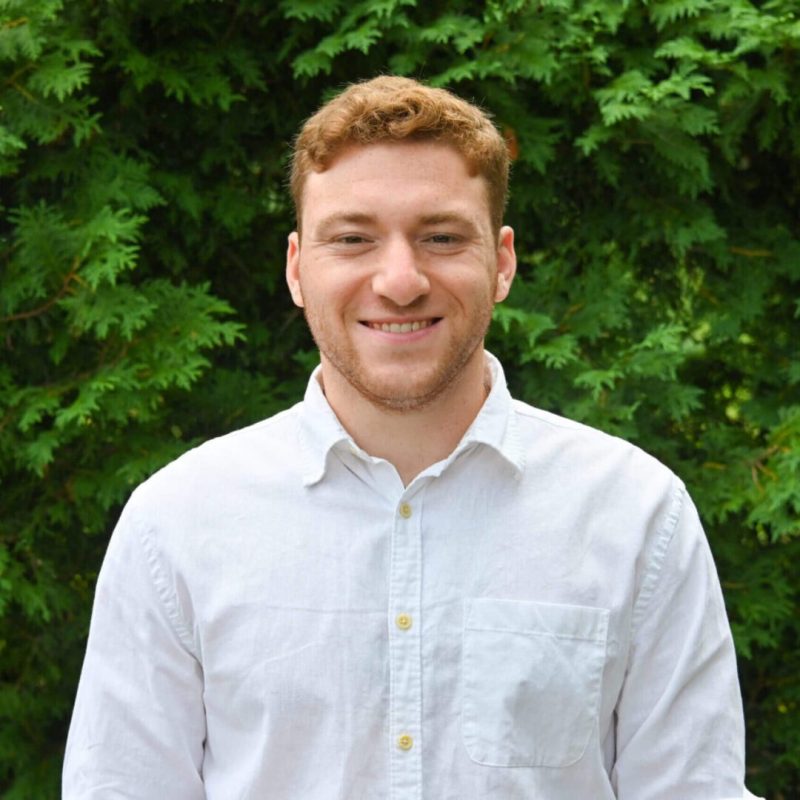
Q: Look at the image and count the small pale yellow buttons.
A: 3